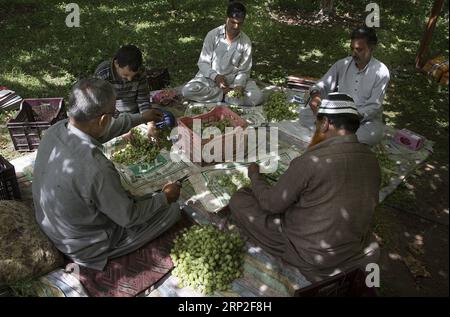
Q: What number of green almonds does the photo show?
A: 0